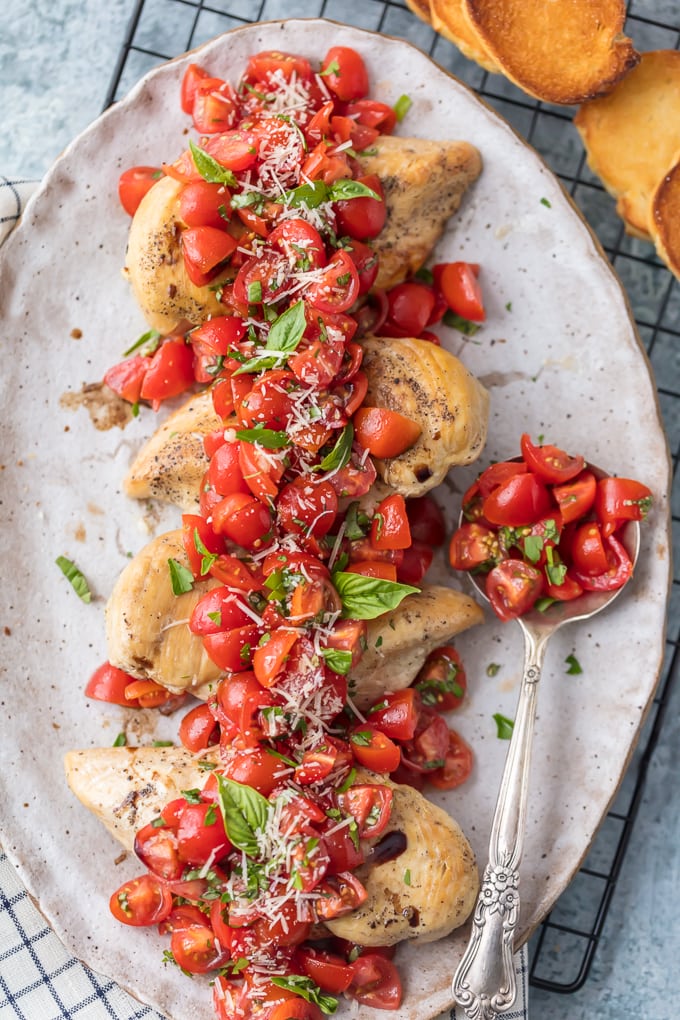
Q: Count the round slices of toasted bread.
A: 5